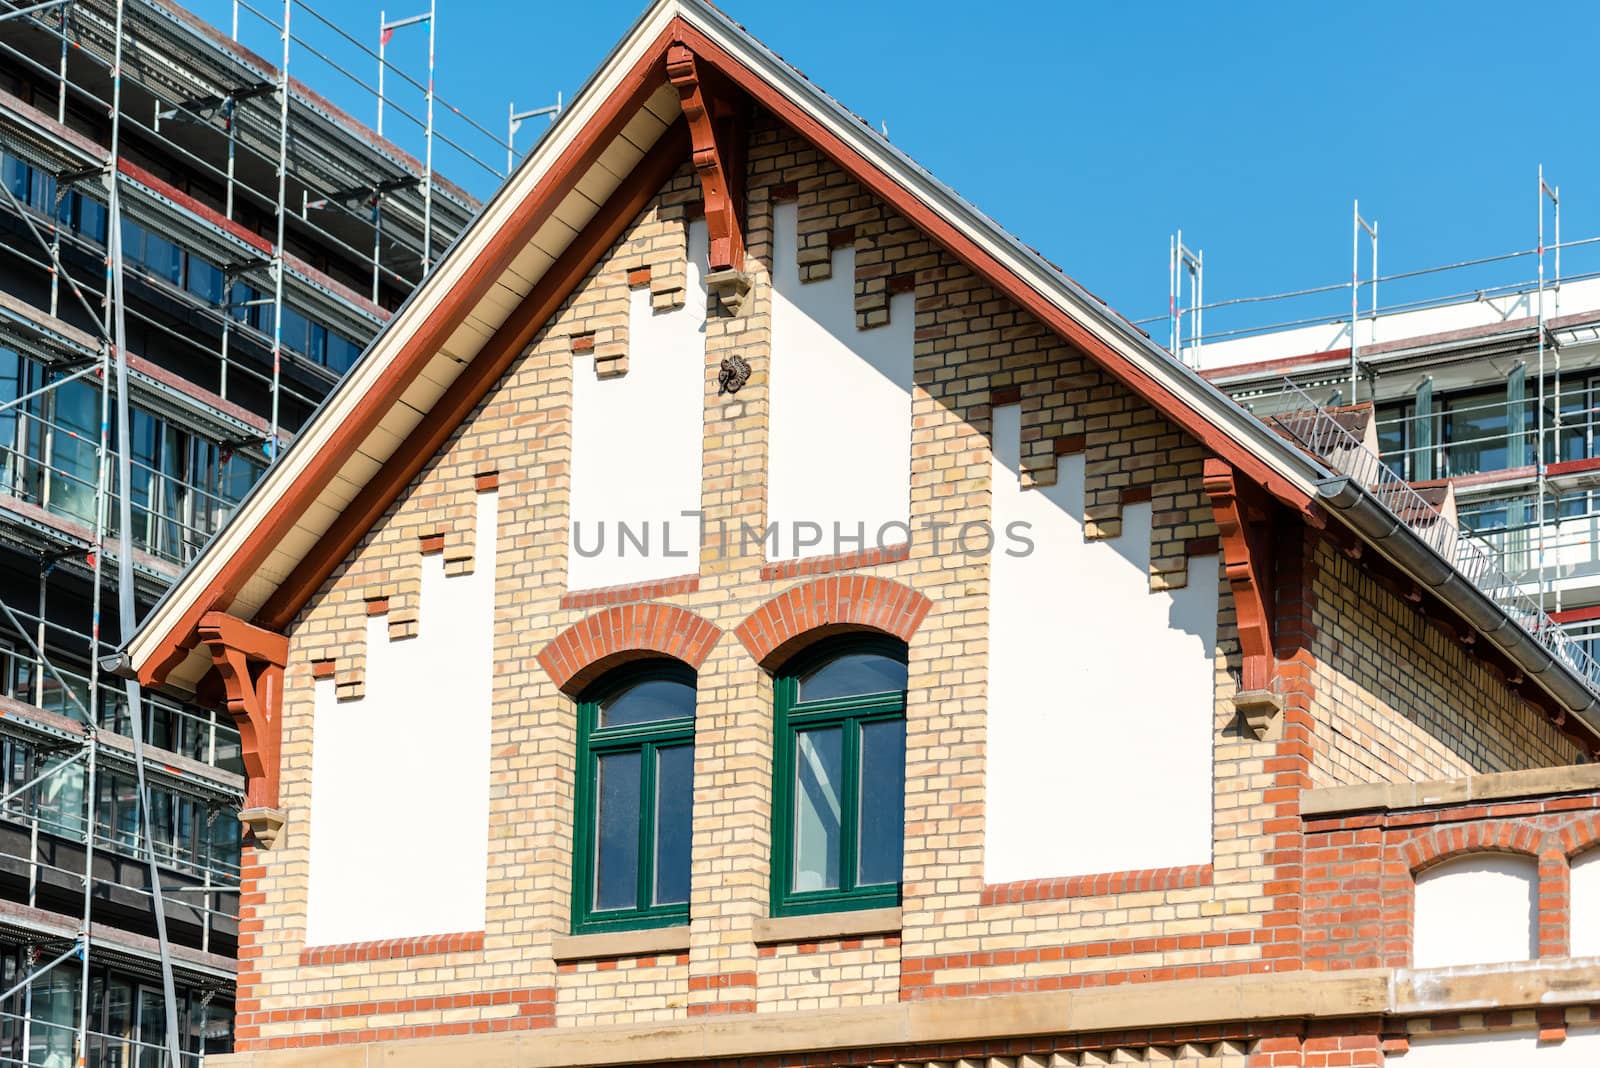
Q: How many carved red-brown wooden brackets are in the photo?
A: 3